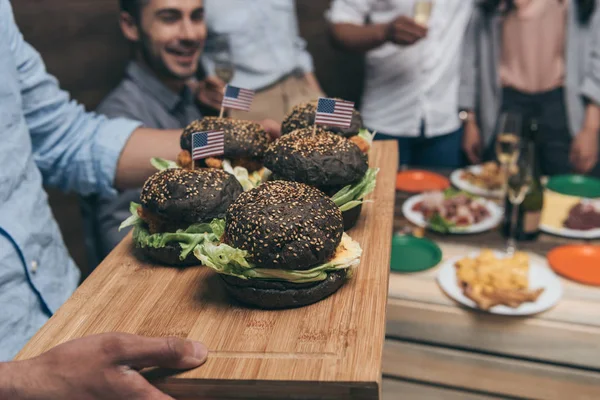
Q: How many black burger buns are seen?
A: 5